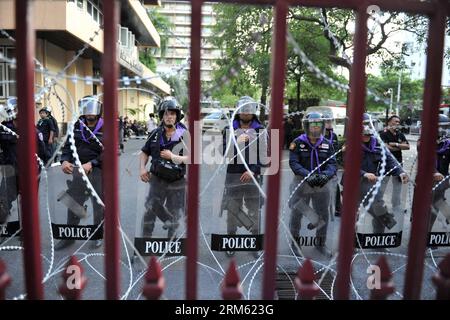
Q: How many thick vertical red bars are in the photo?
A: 6